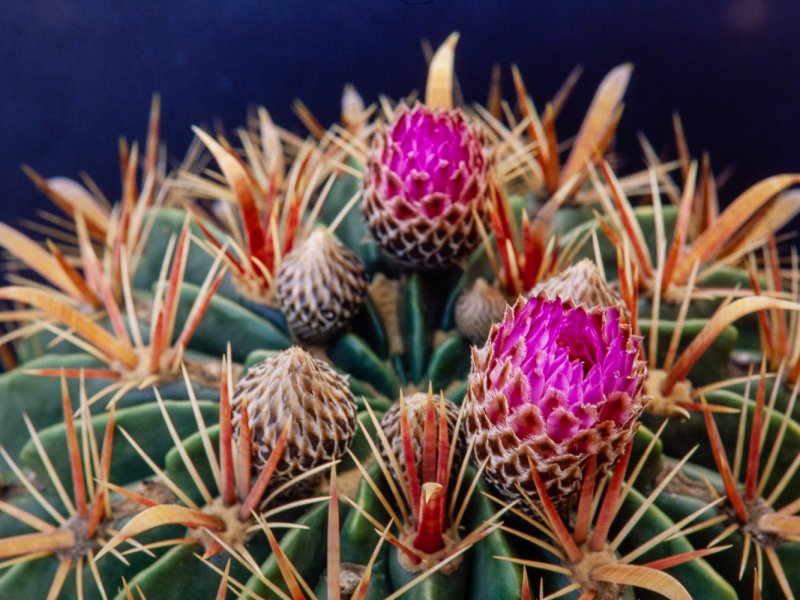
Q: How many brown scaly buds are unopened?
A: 5